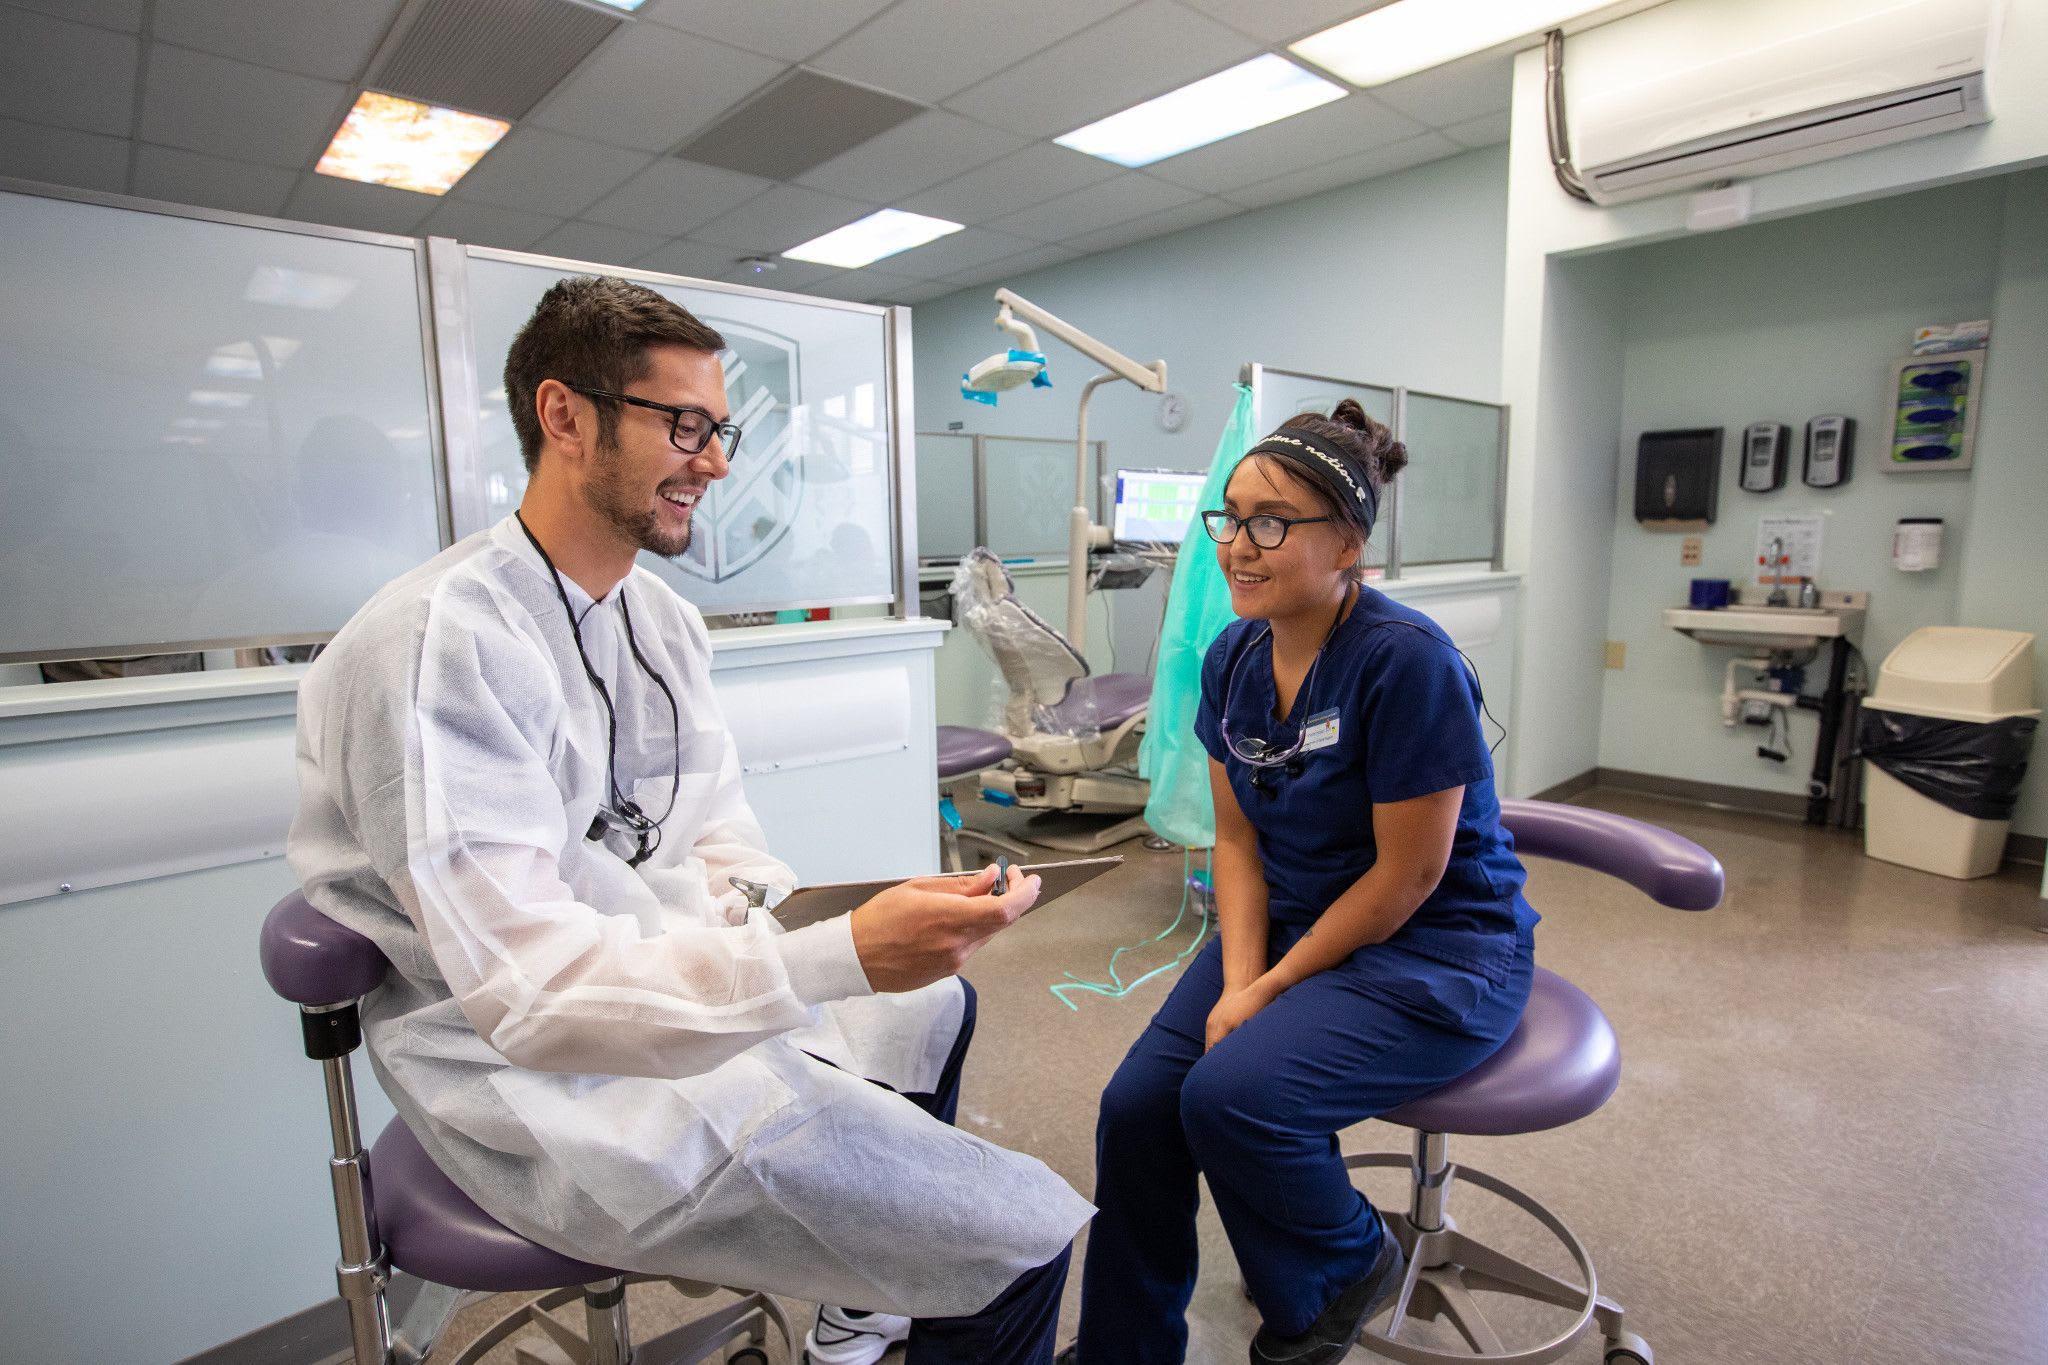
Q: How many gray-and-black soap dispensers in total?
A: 2